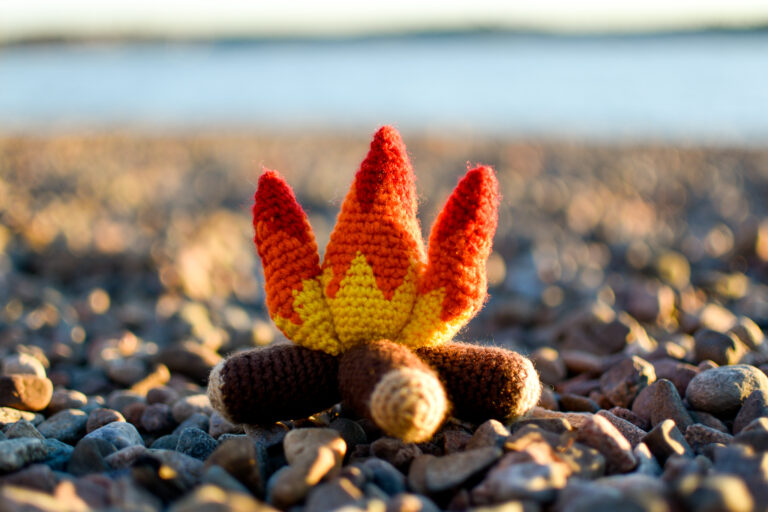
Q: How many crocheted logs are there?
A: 3